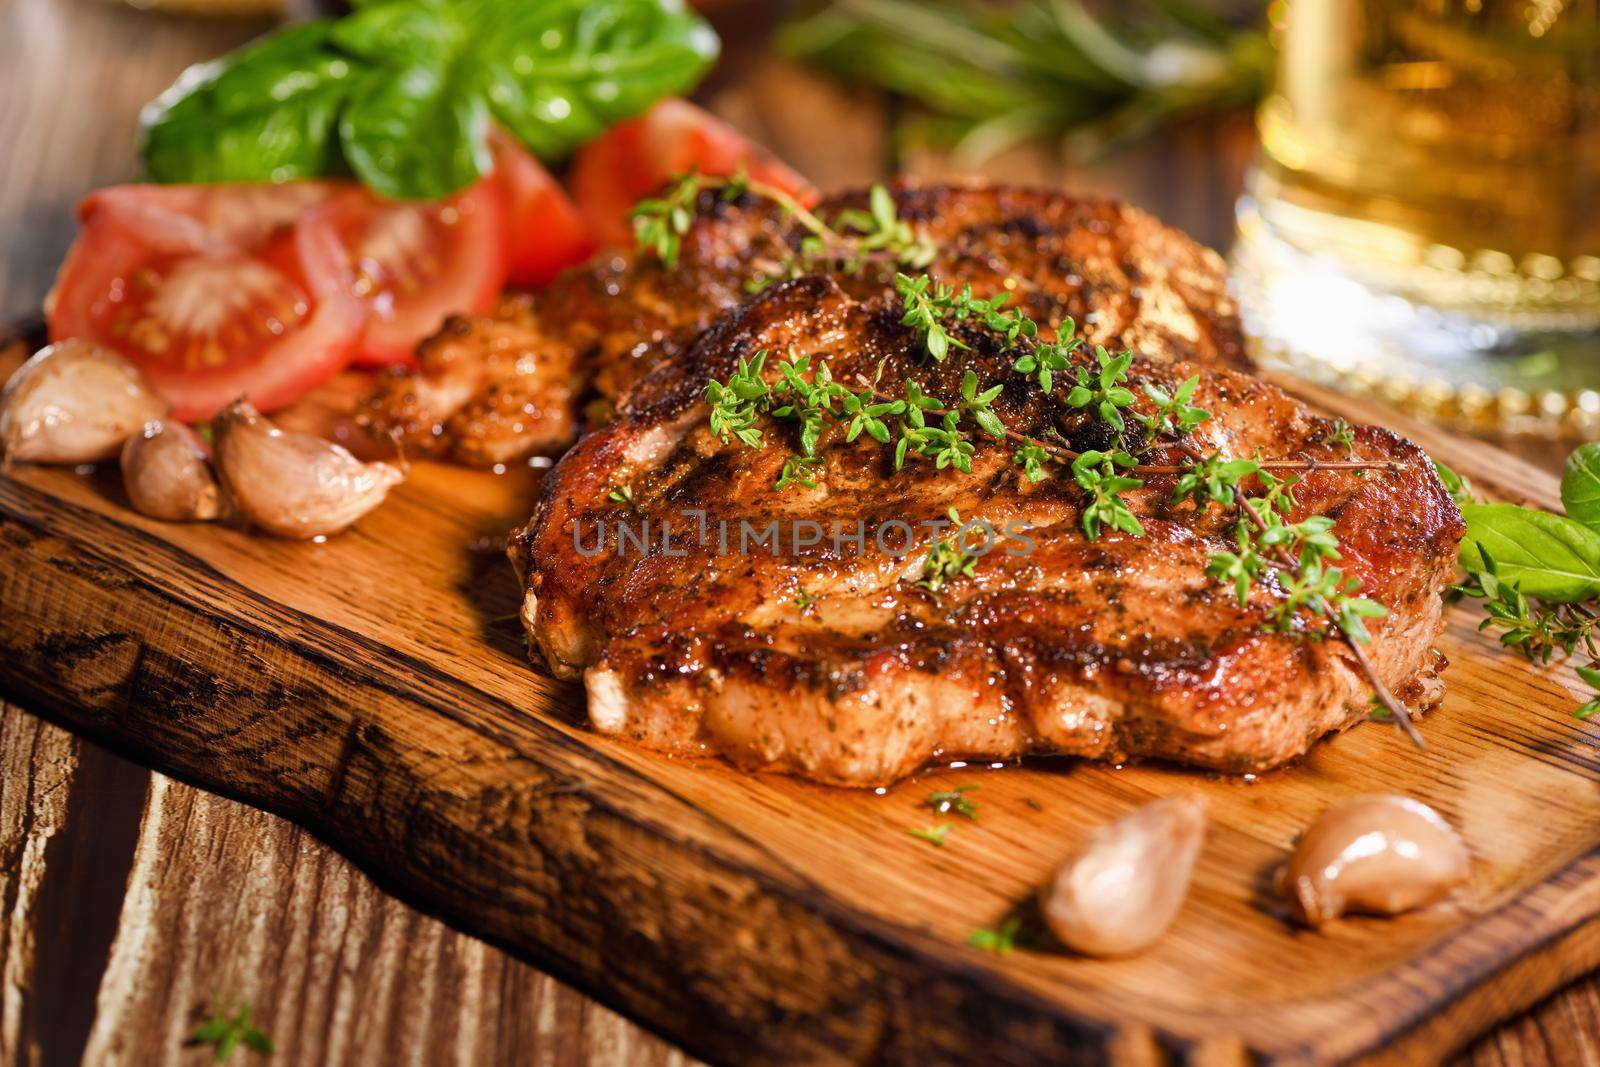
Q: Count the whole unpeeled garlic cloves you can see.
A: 5